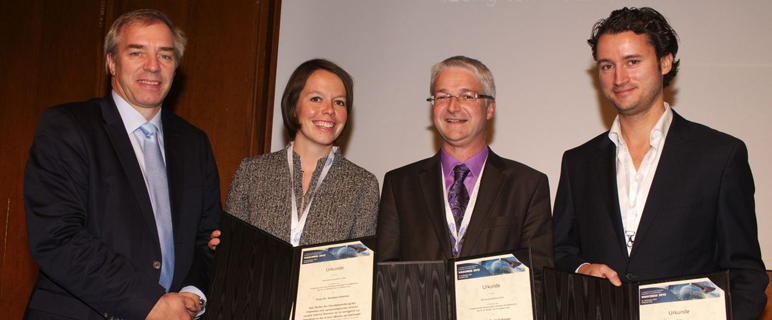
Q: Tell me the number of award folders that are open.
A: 3